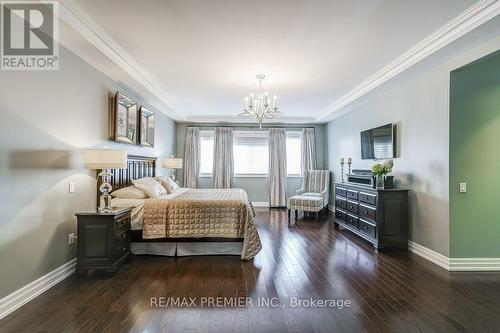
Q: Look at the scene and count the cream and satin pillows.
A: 3